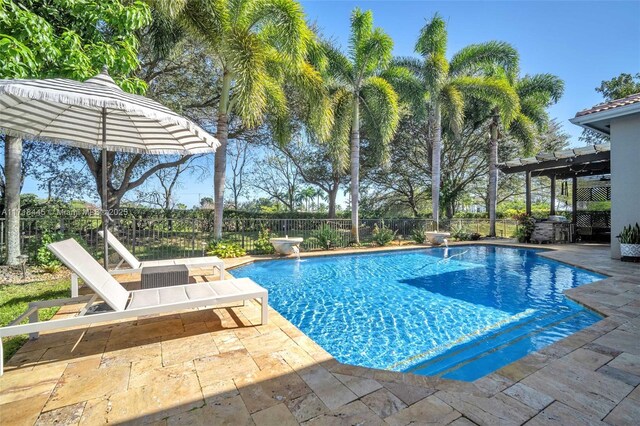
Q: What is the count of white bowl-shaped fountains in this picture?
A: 2